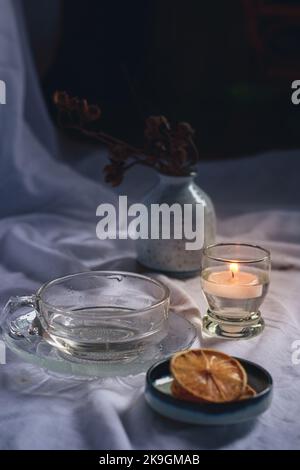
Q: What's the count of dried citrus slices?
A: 2